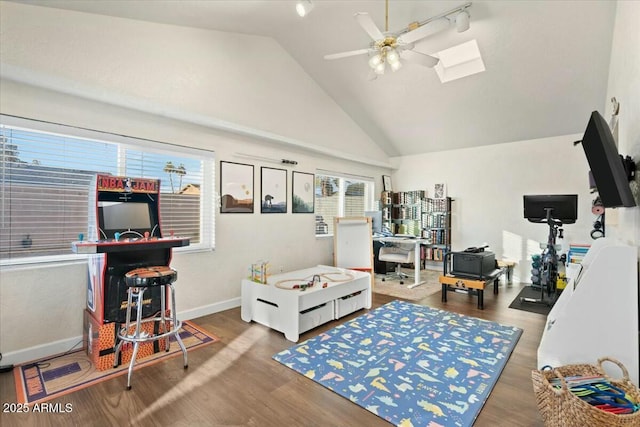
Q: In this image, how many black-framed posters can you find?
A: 3